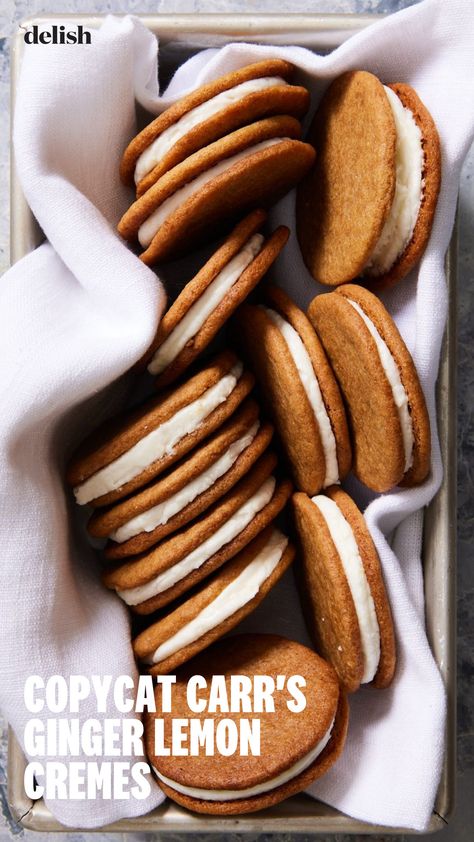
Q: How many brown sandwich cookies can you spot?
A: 12